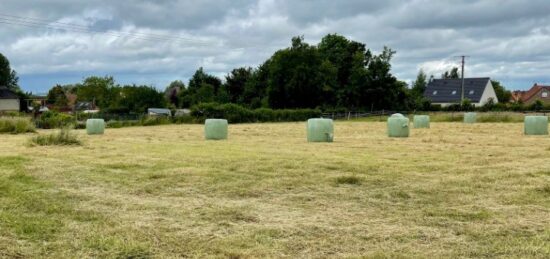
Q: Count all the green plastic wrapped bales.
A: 7